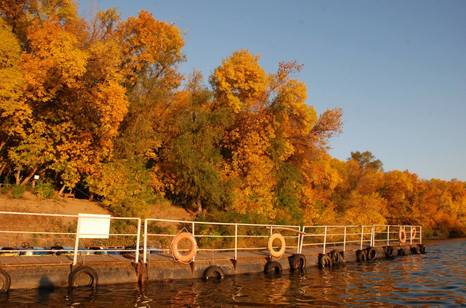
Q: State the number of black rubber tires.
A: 13